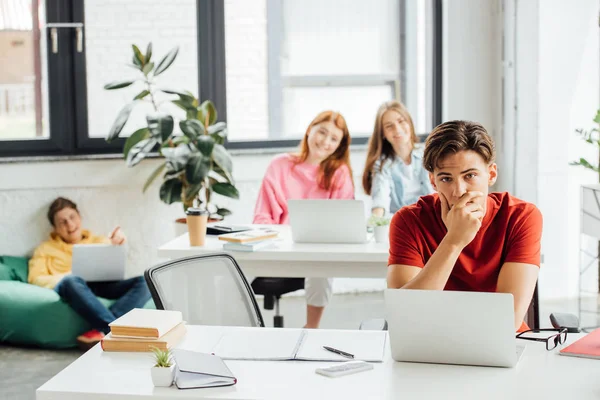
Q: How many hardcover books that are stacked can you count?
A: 2